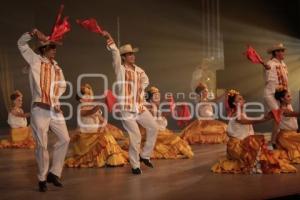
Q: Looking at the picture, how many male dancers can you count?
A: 3